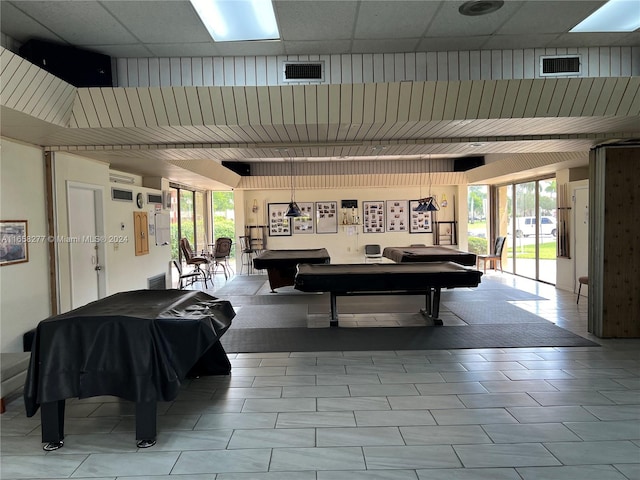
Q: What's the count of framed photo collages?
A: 6